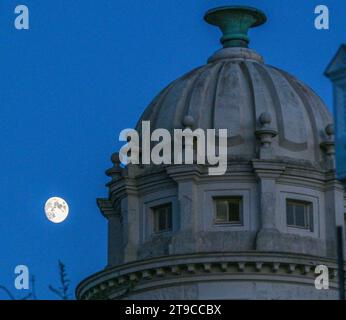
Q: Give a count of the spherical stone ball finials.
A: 4